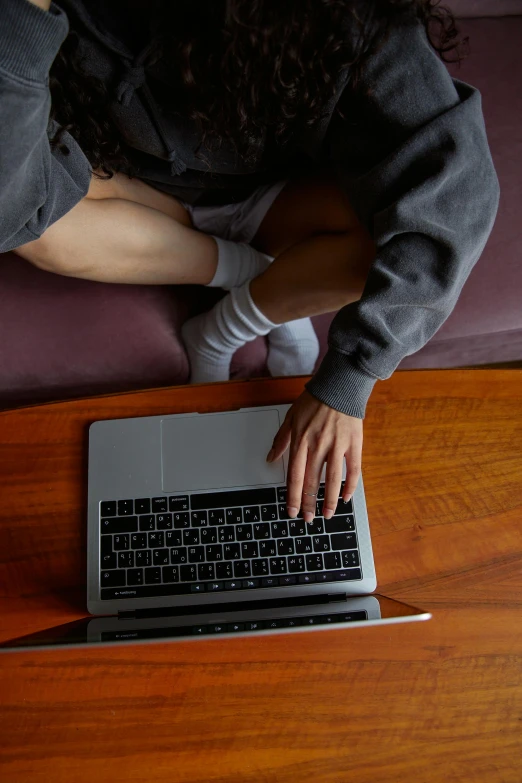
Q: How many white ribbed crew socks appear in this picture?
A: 2